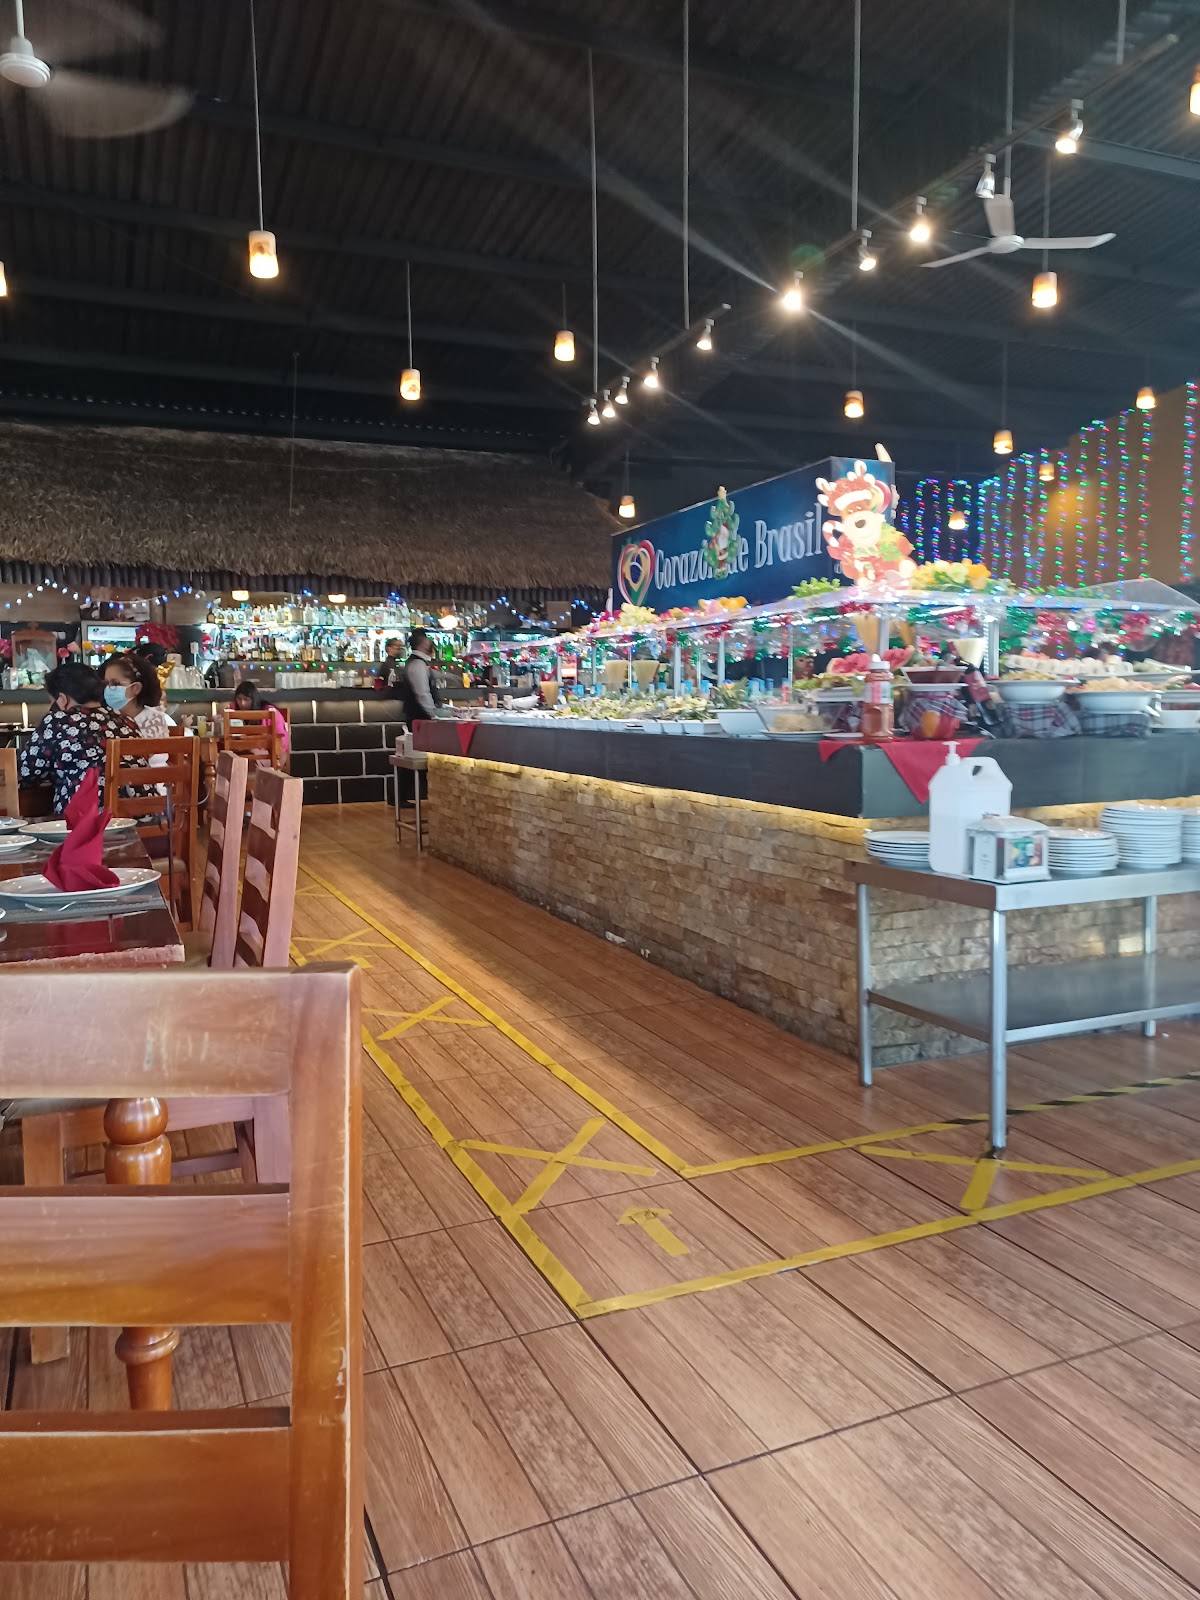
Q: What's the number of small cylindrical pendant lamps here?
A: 12